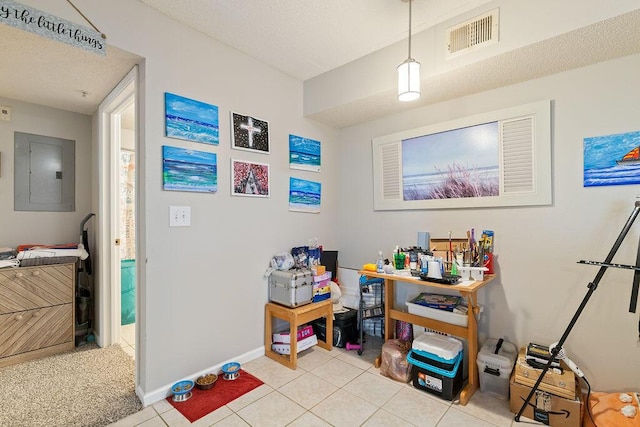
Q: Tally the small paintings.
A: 7